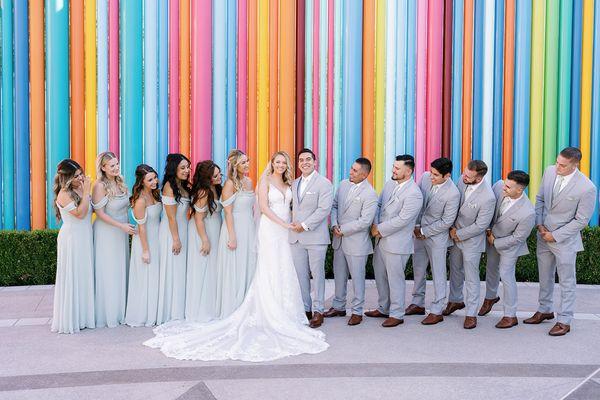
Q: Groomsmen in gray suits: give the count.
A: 6